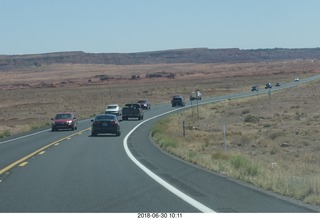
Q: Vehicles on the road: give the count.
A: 11